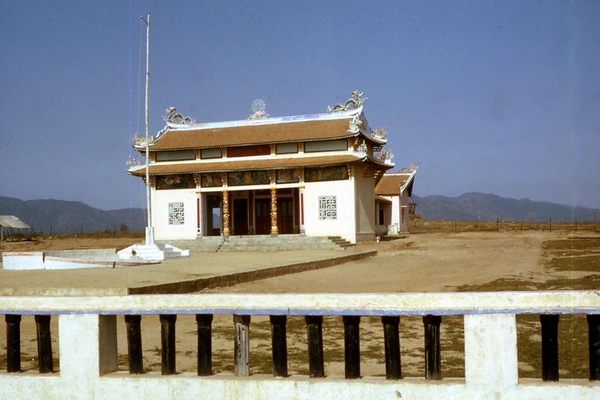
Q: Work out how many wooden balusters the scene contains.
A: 13